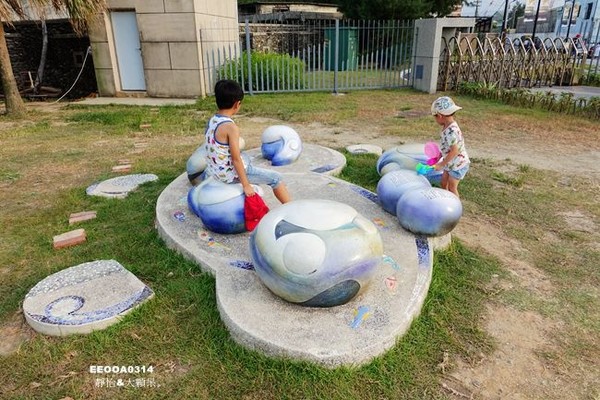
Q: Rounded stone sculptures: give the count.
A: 7